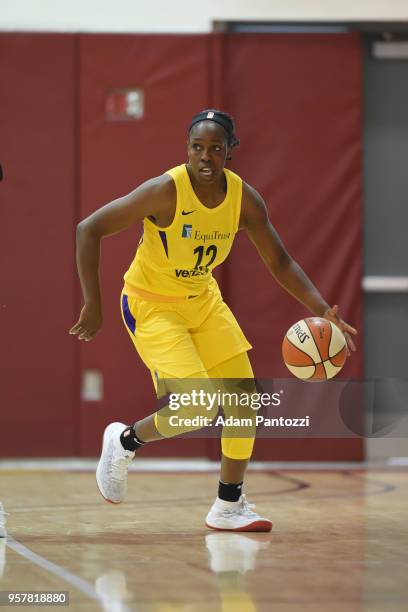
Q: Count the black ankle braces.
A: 2